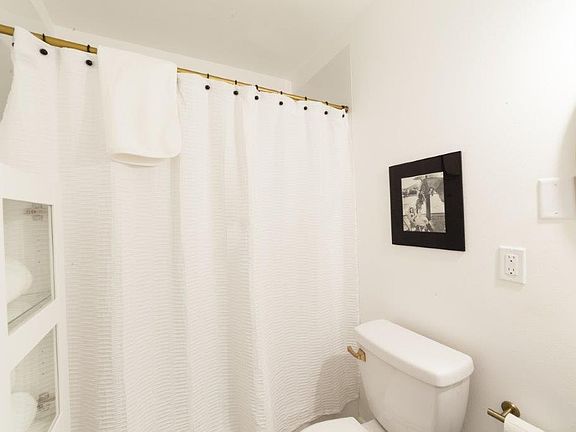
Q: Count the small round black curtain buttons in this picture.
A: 9